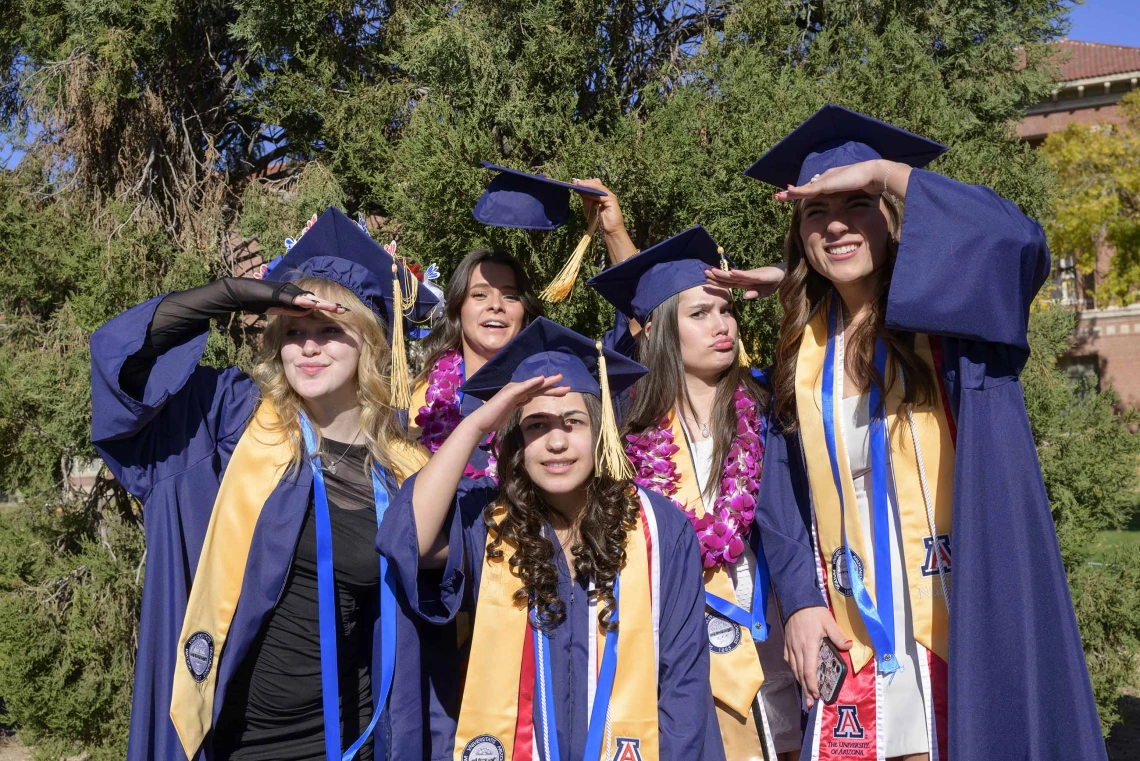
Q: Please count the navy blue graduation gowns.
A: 5